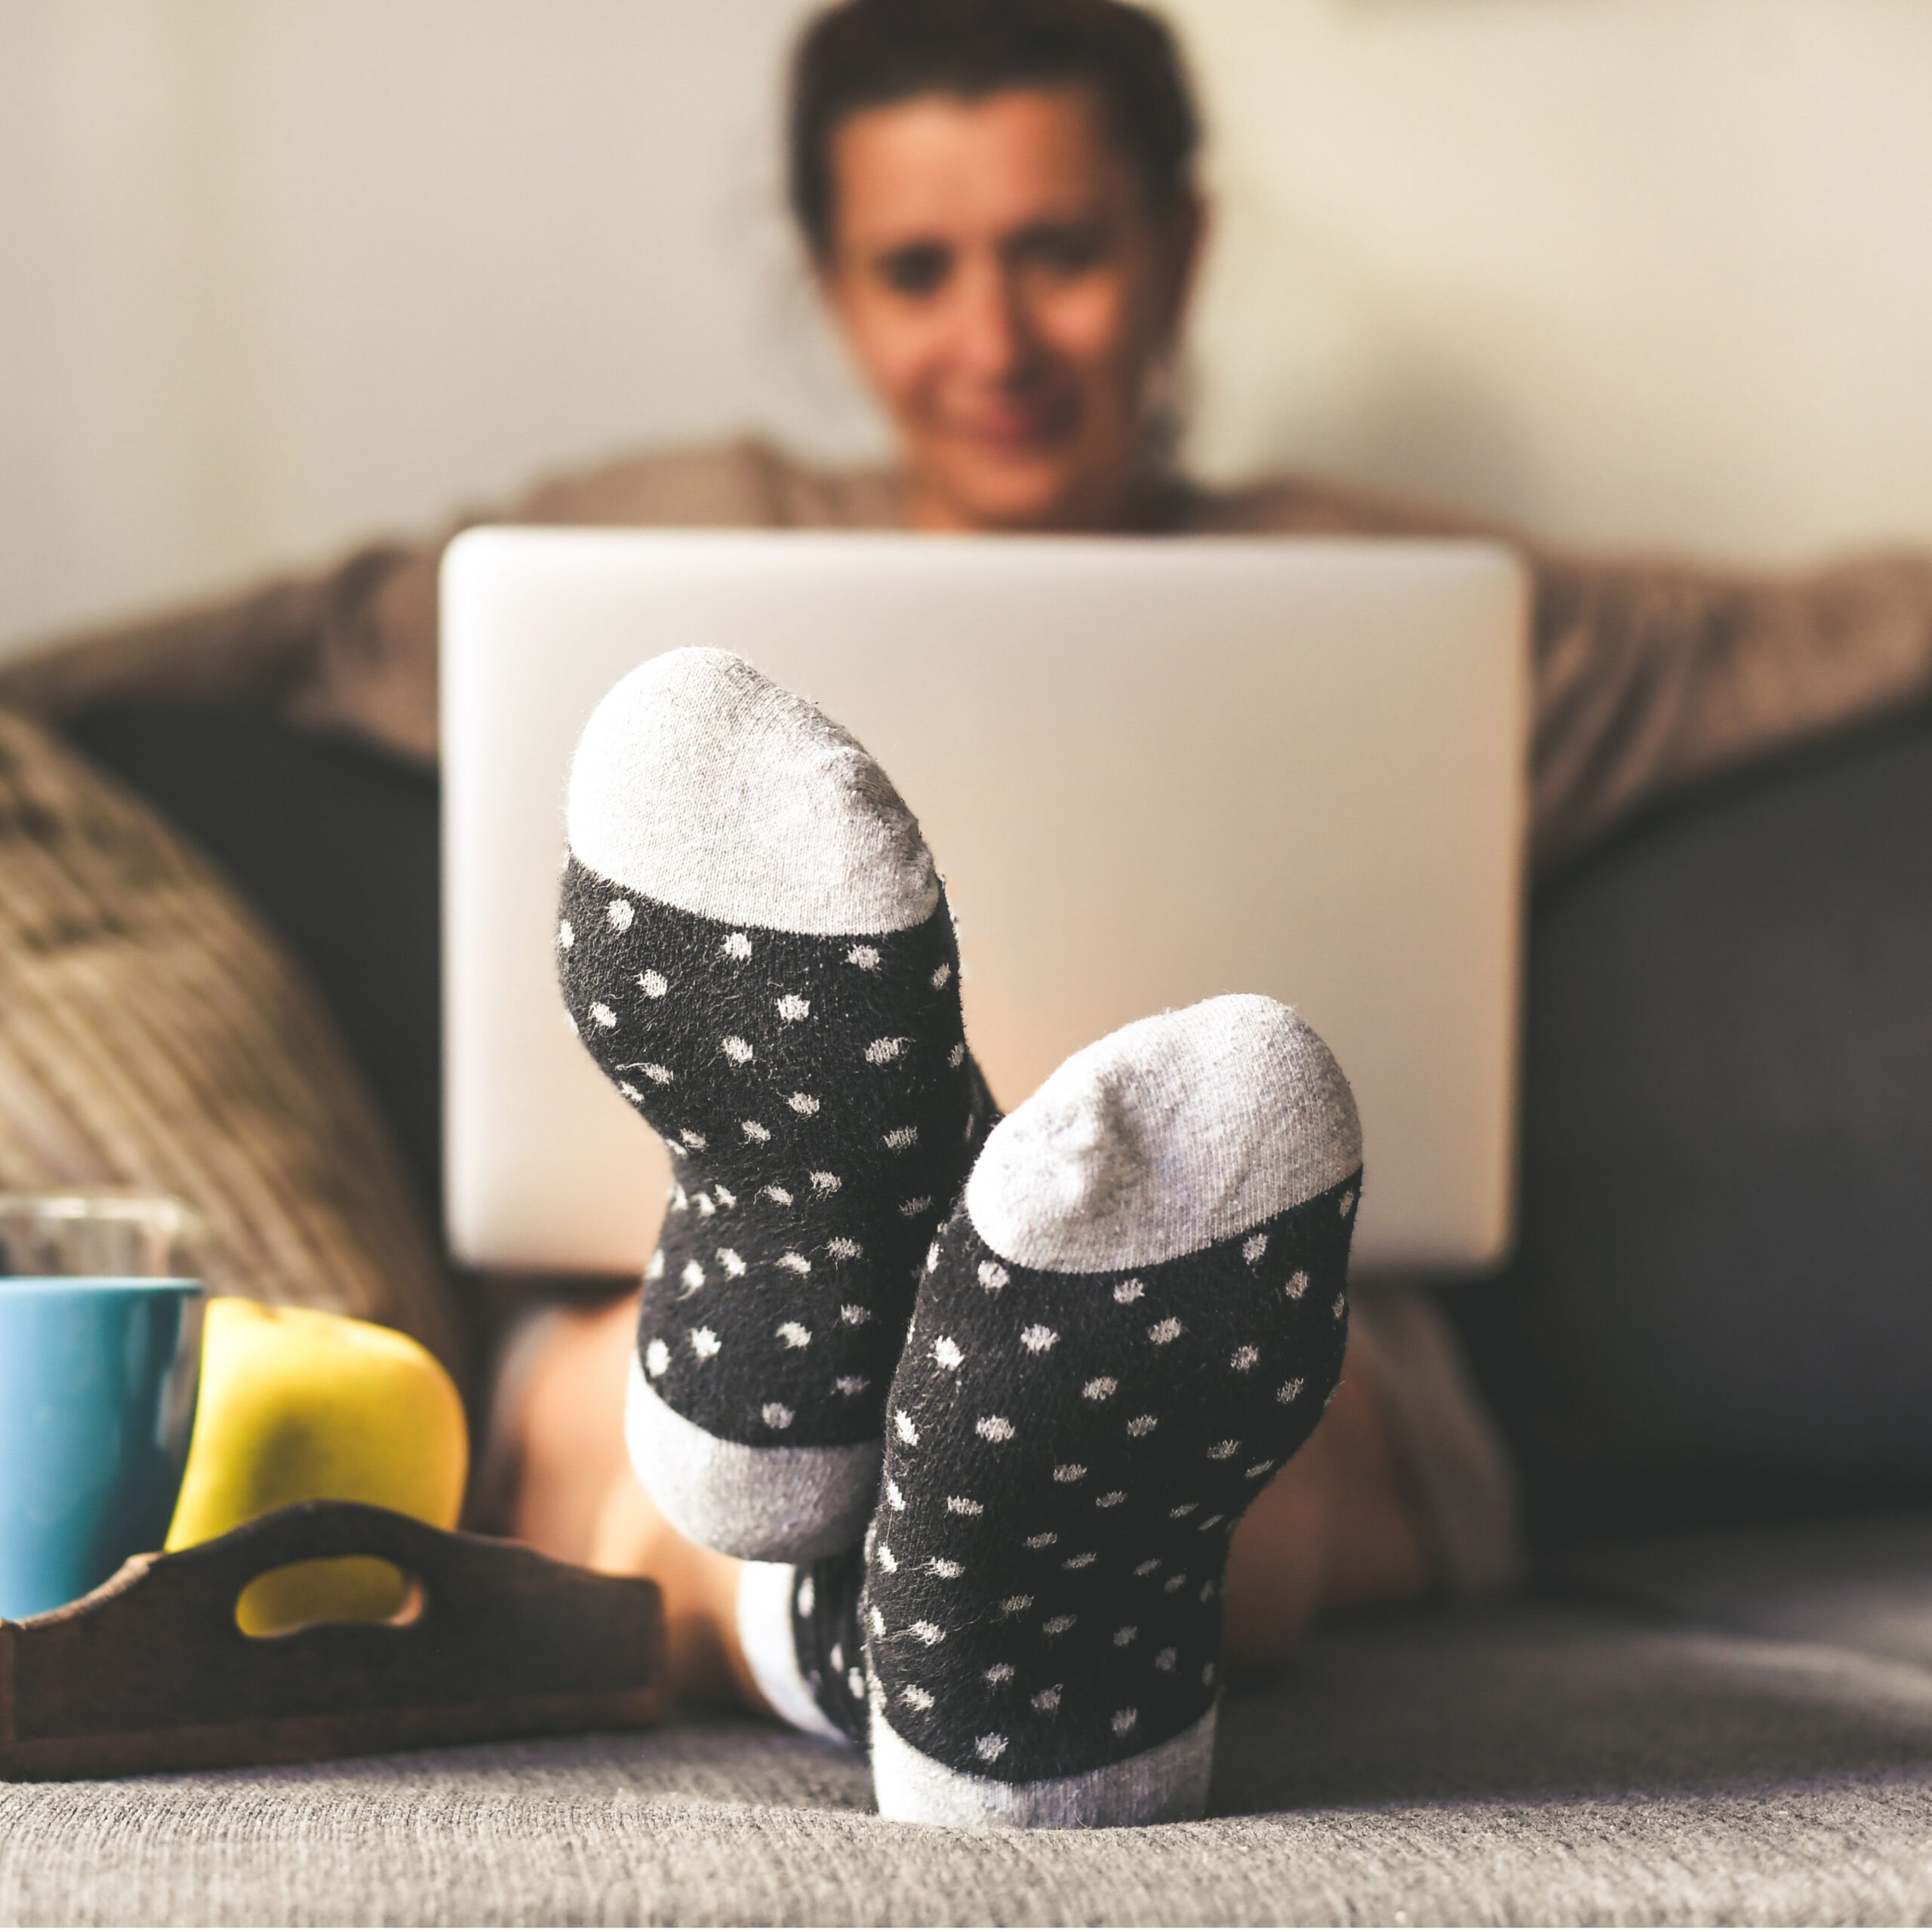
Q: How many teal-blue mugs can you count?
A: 1